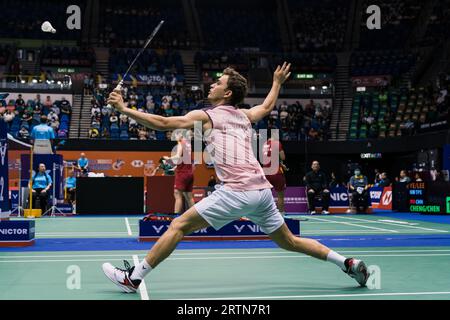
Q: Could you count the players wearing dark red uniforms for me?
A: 2